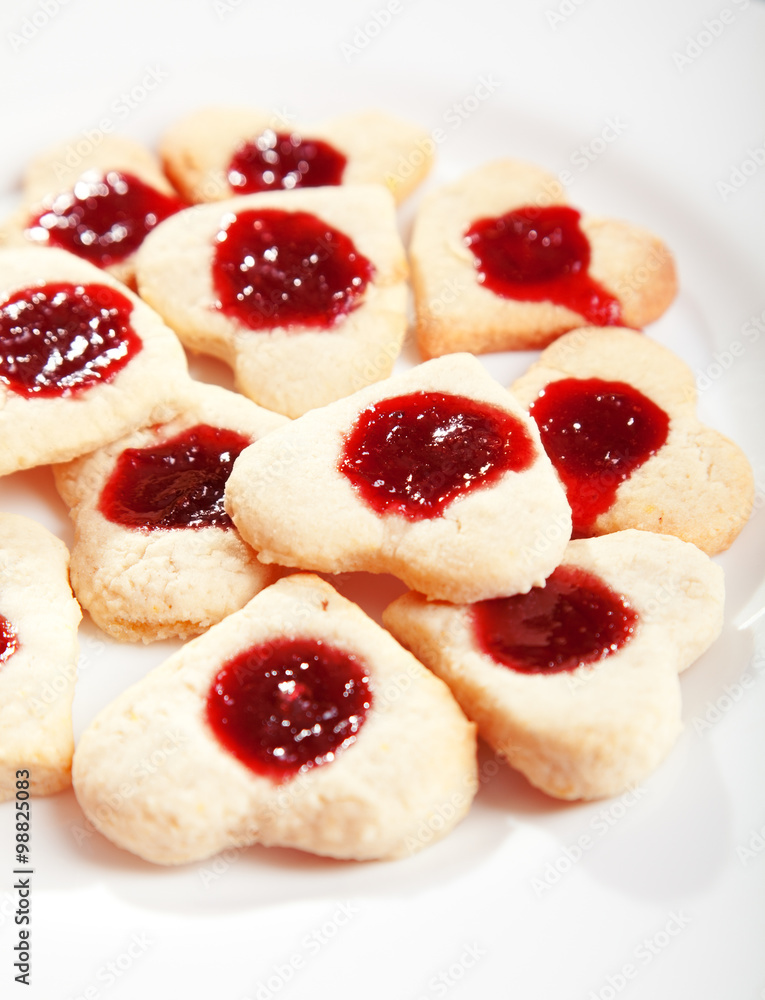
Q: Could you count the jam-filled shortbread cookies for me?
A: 11